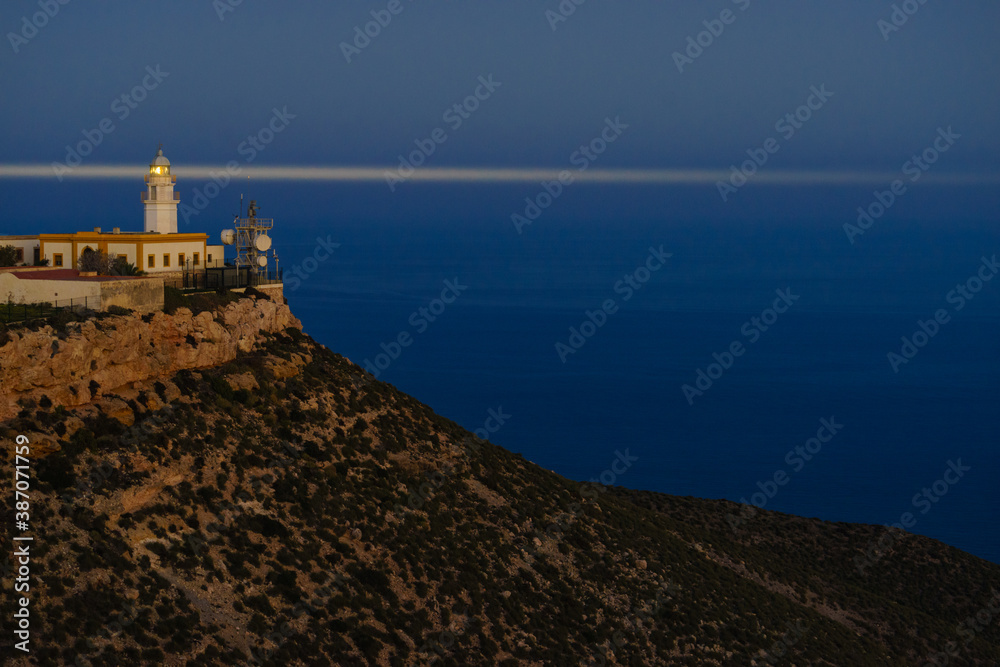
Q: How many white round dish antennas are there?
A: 3